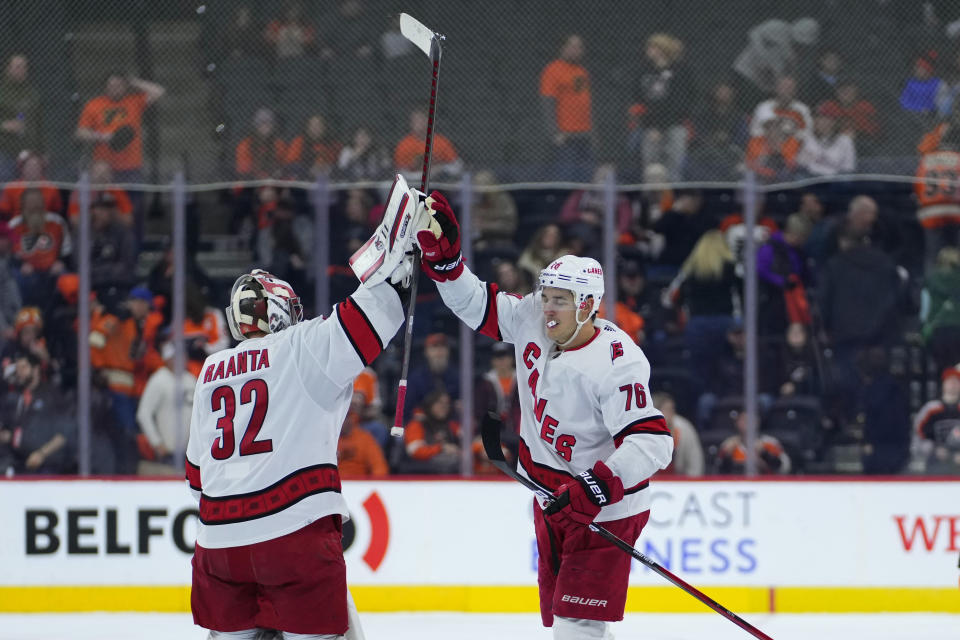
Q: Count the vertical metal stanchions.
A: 6